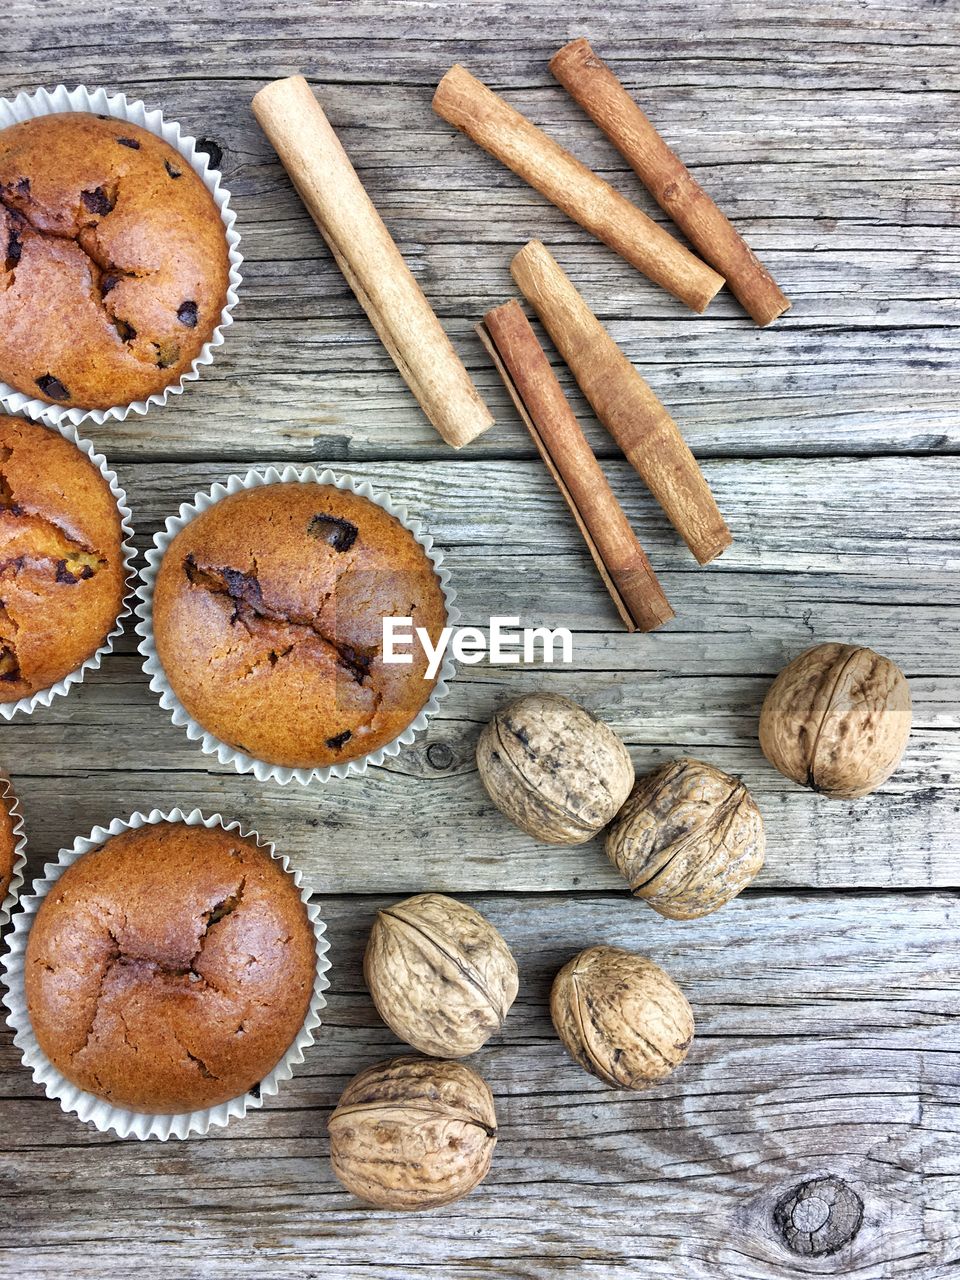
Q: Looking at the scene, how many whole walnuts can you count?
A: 6